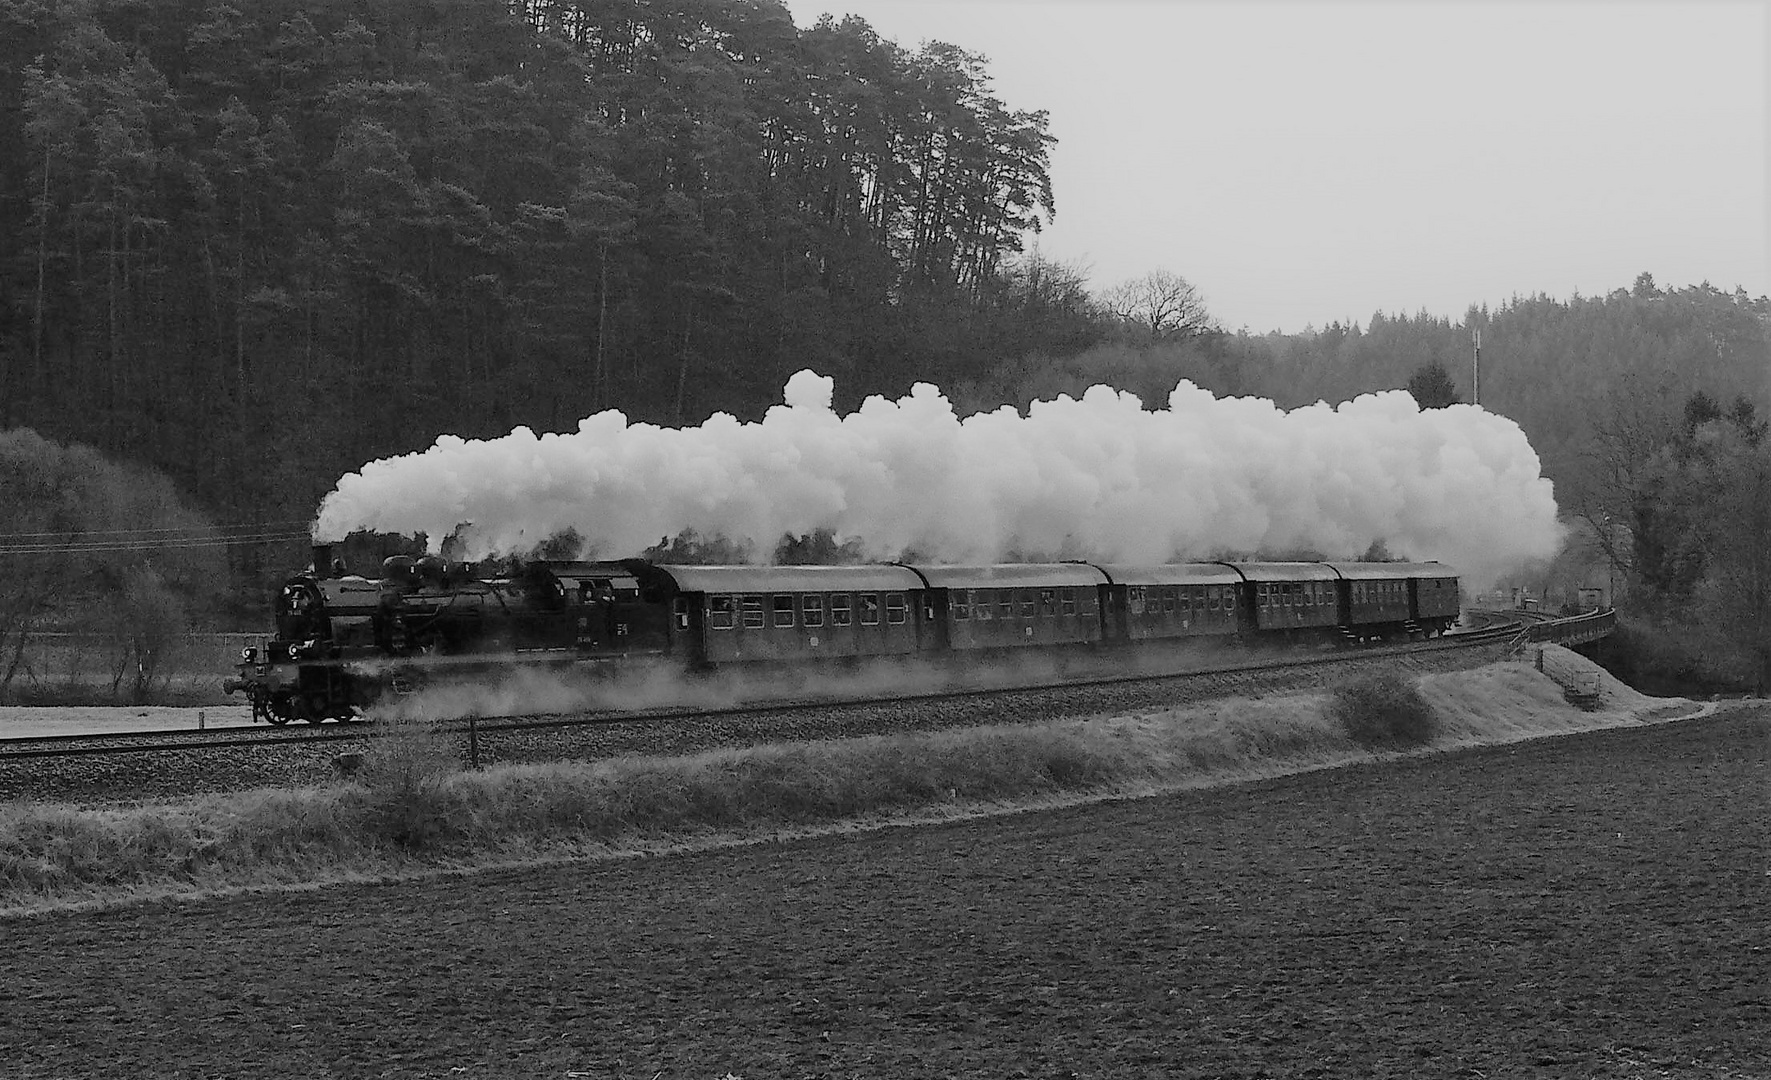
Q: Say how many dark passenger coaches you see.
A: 5